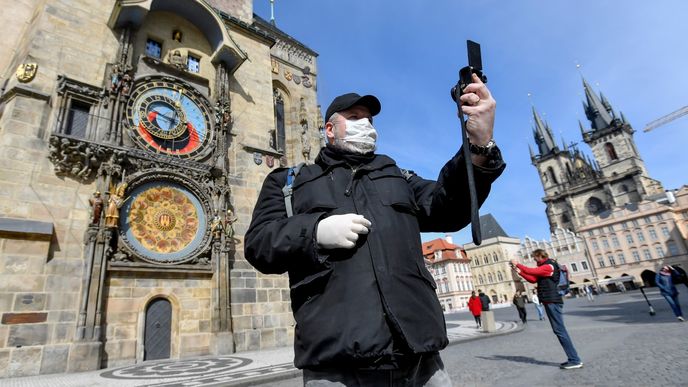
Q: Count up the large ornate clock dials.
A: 2